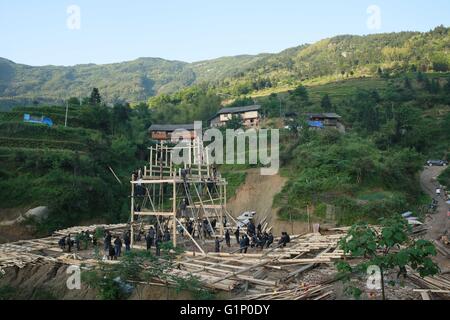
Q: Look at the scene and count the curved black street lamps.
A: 0